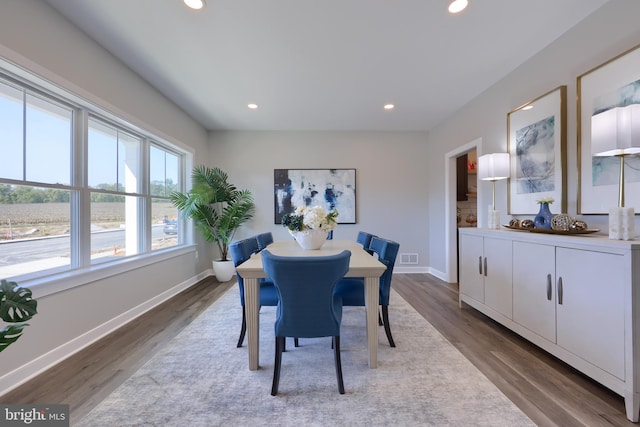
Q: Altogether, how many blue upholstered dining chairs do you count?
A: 6